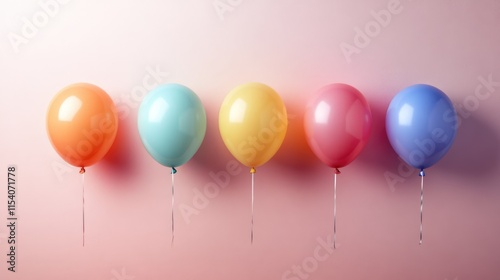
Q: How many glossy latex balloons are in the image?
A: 5